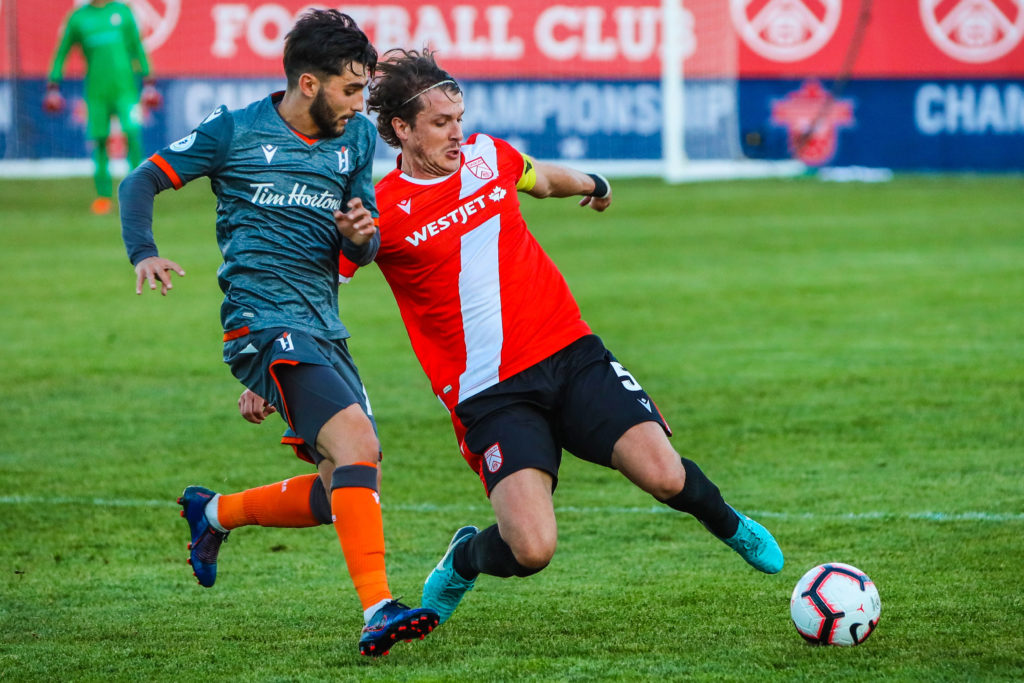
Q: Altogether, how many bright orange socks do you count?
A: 2